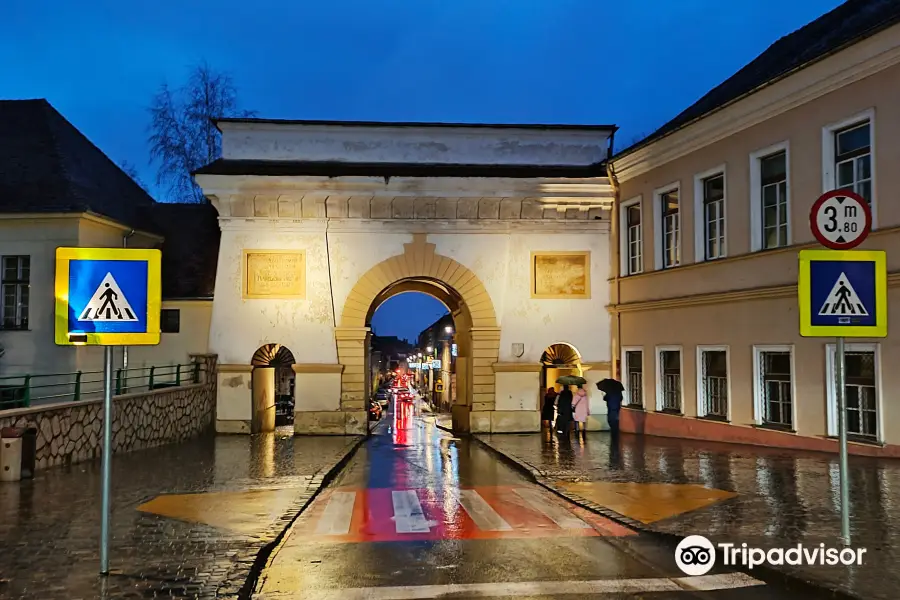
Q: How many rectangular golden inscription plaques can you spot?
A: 2